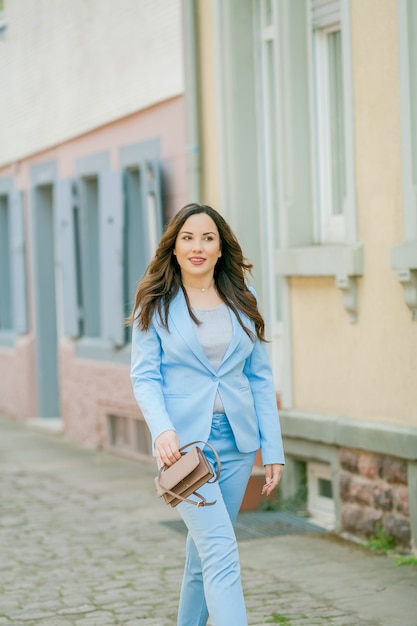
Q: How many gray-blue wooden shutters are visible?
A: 4